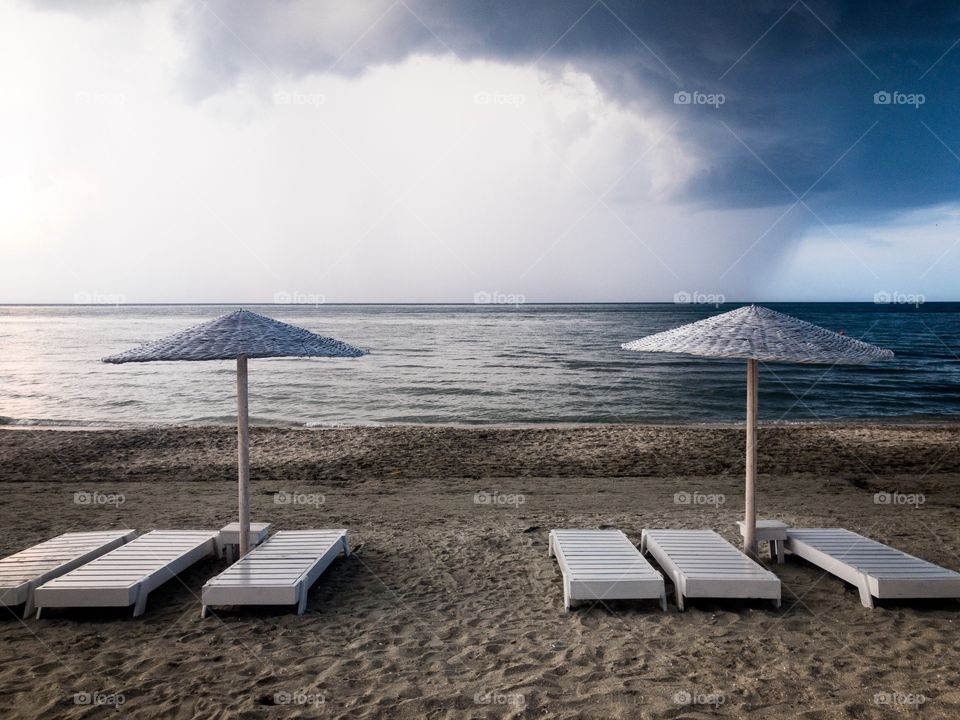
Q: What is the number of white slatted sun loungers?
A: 6